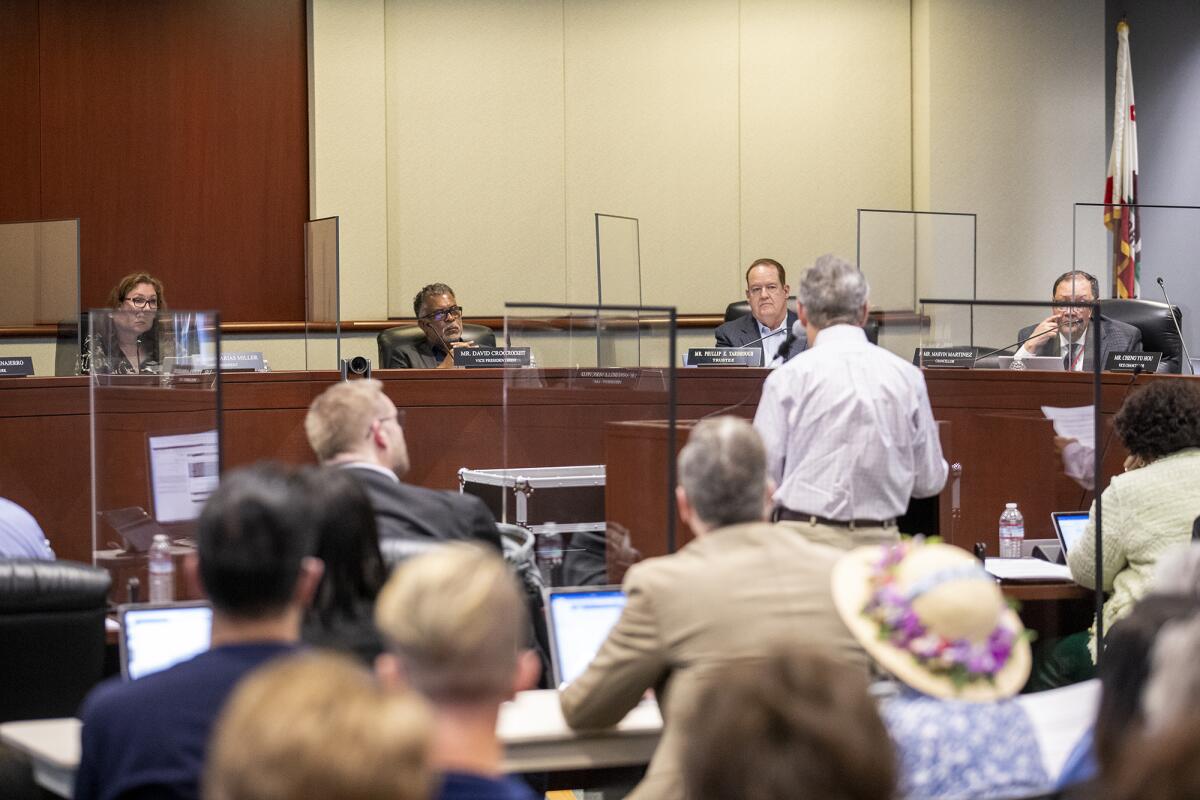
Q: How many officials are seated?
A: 4